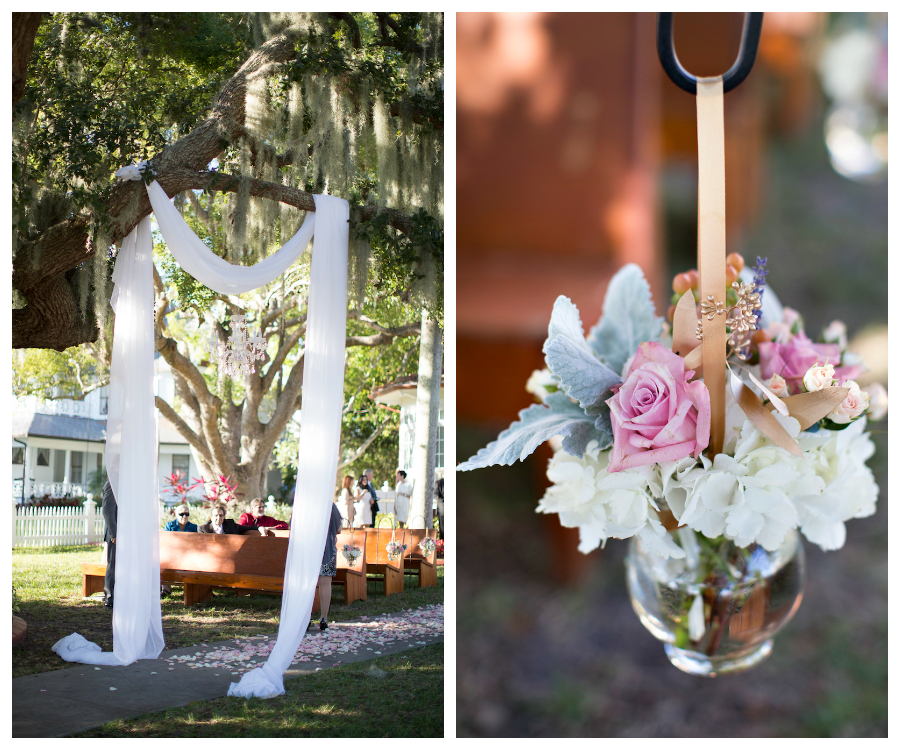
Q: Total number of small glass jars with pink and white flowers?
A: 4